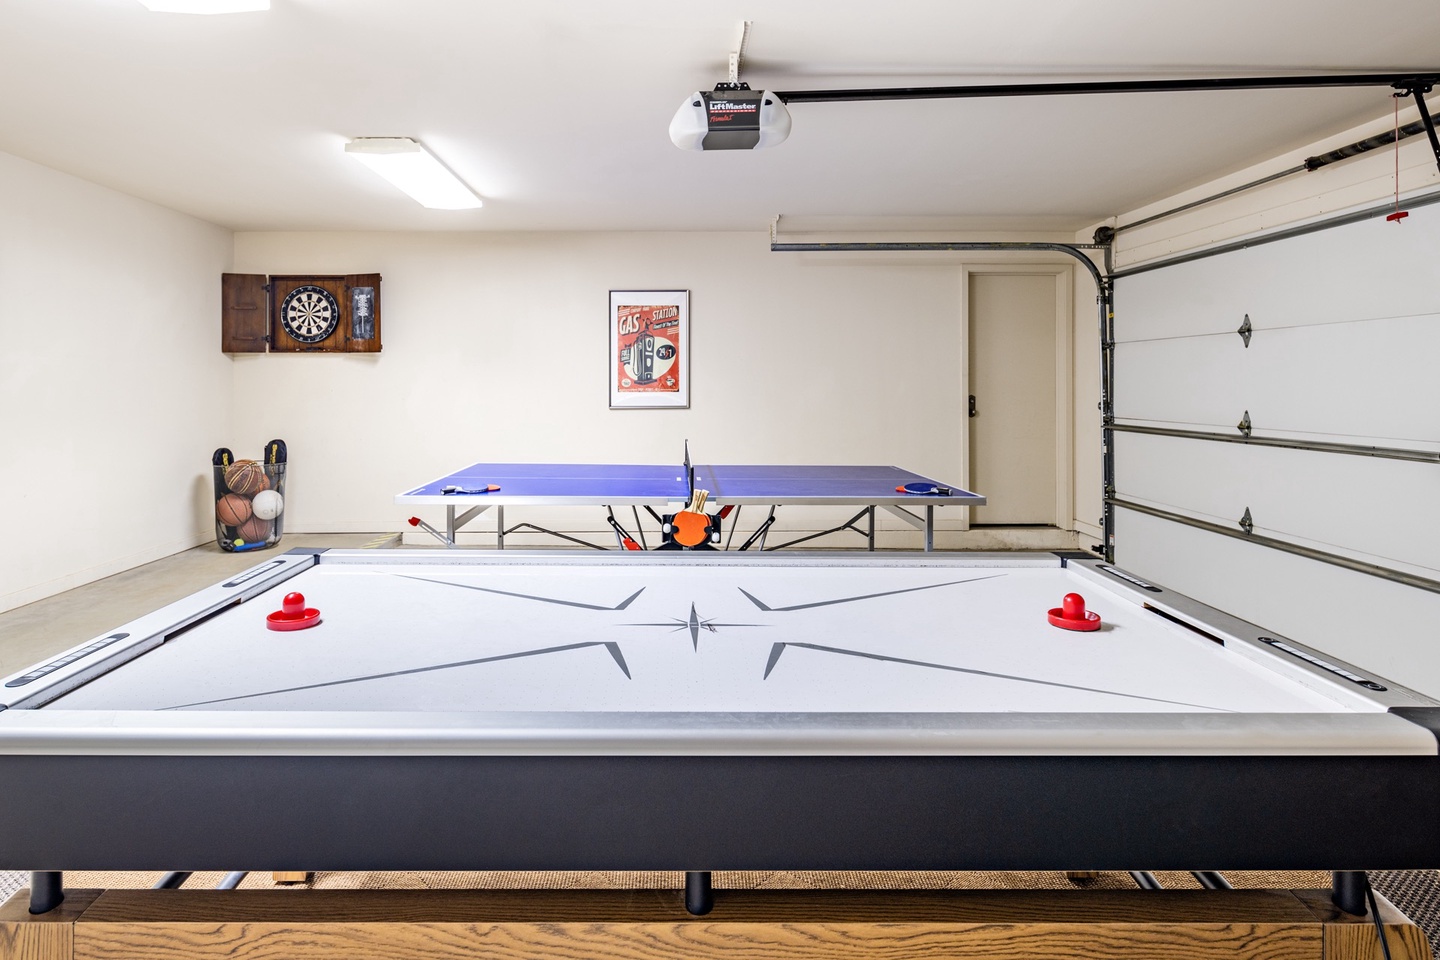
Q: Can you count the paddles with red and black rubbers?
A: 2